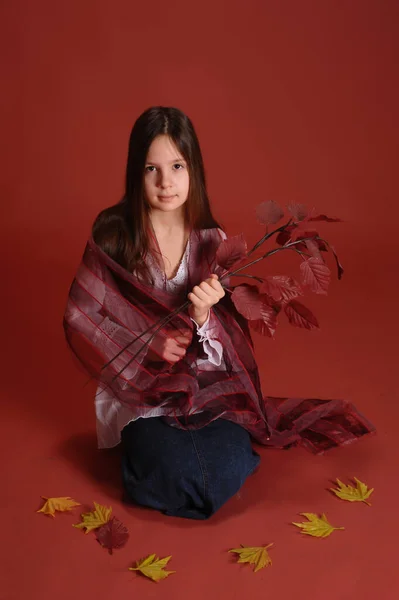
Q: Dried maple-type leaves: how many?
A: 6